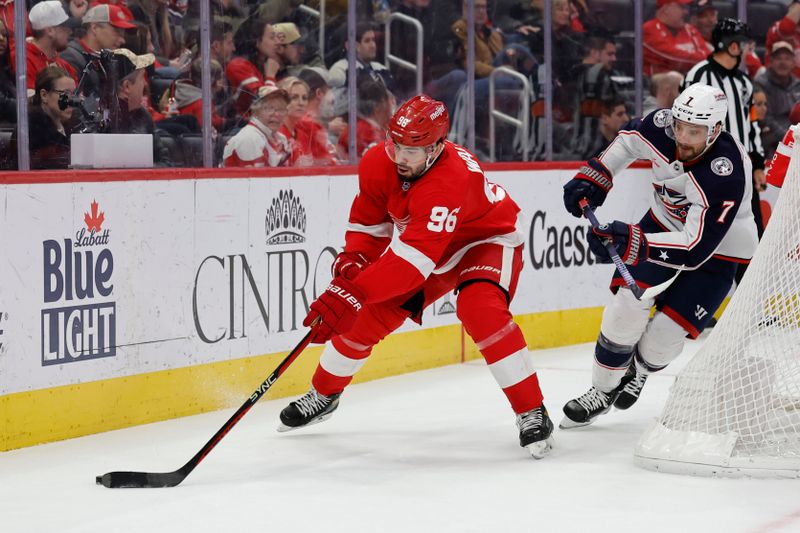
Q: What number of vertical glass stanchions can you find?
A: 7